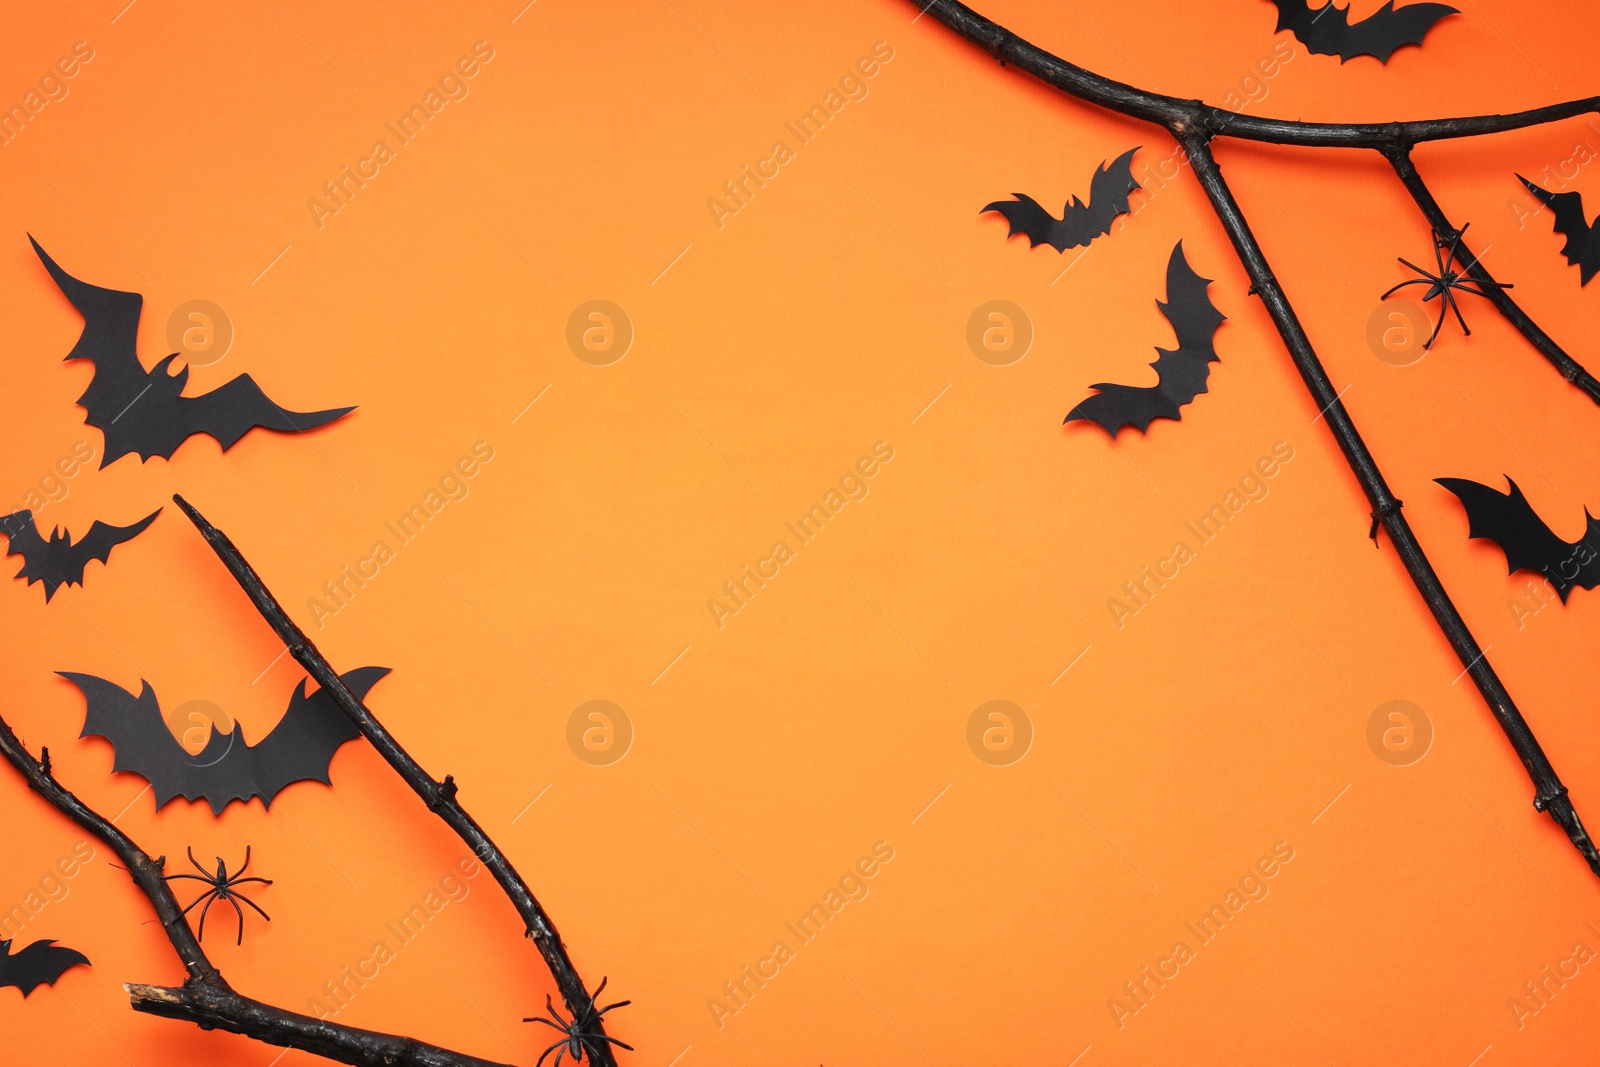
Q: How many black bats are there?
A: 9